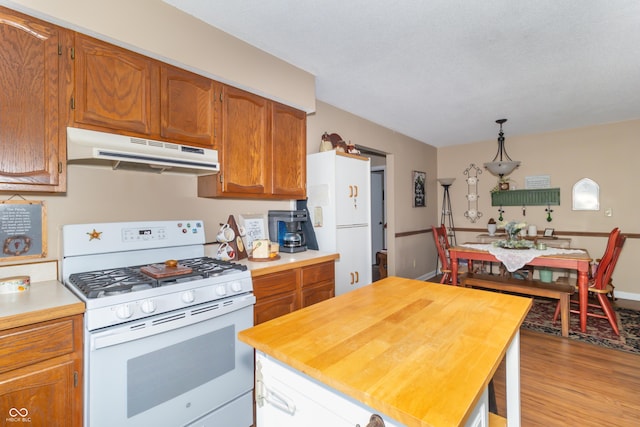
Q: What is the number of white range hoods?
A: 1